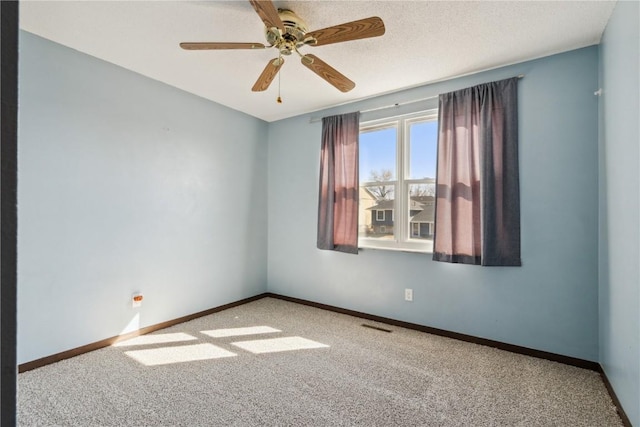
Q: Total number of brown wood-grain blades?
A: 5